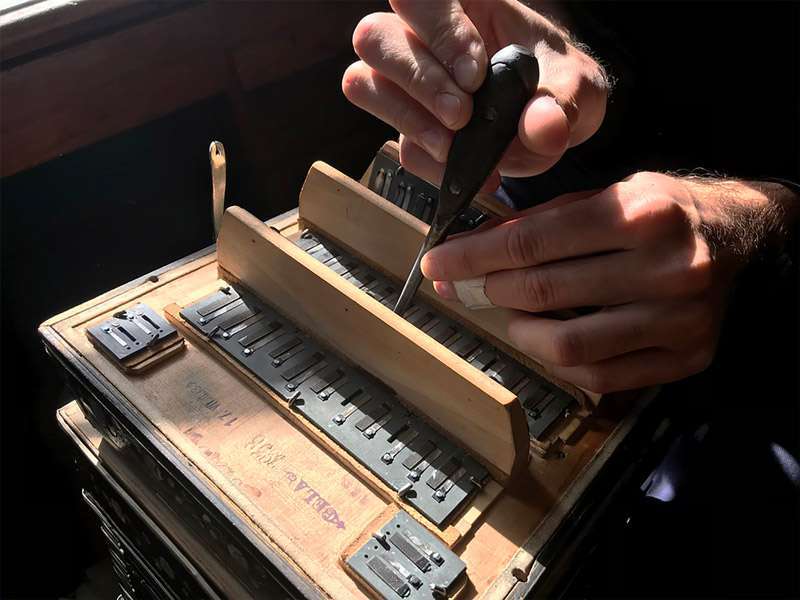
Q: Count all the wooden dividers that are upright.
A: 2